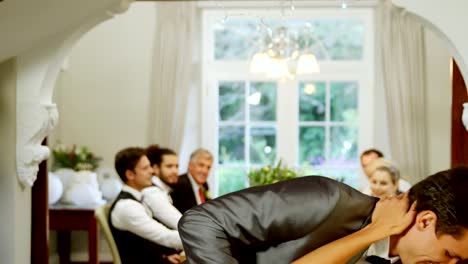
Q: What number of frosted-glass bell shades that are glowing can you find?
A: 3